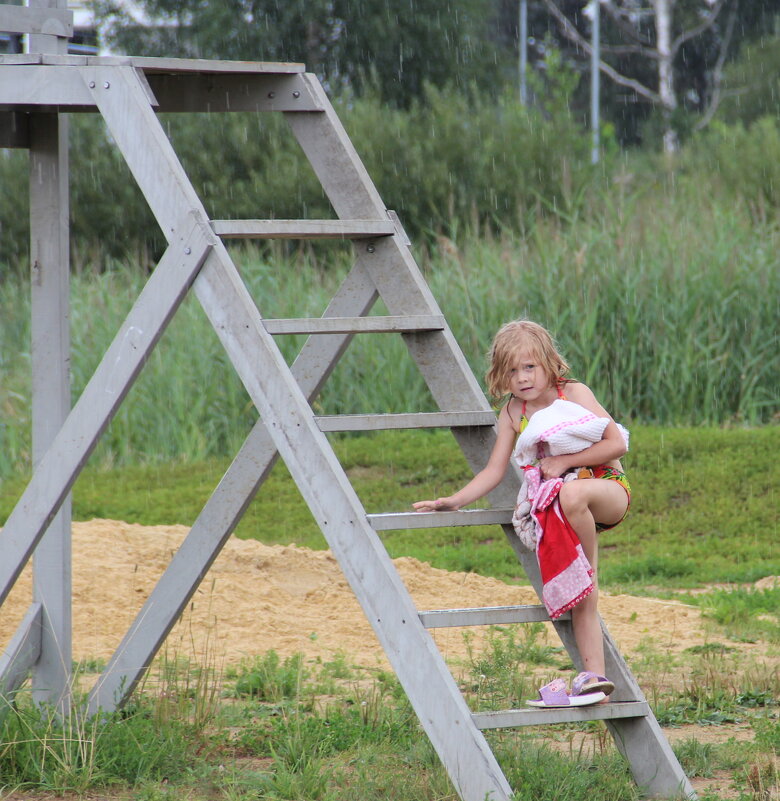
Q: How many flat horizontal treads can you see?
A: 6